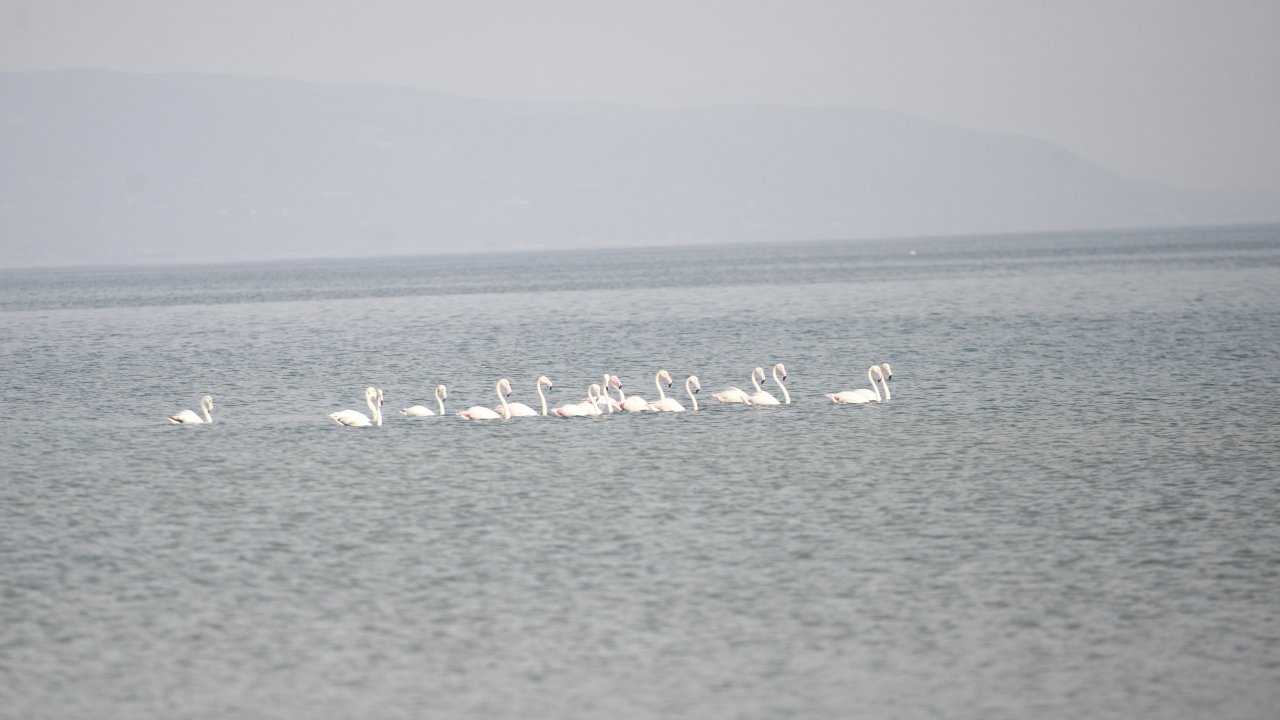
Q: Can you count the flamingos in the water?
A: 15